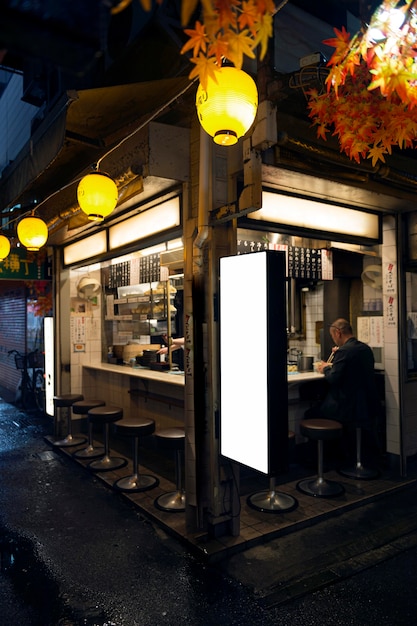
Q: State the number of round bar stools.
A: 8